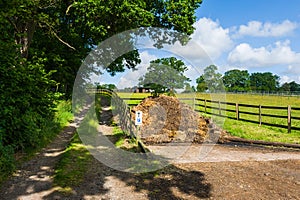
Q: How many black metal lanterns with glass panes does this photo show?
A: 0